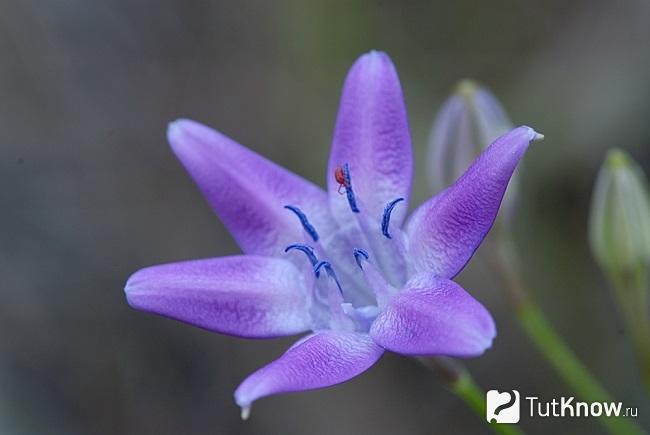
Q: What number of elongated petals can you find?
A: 6